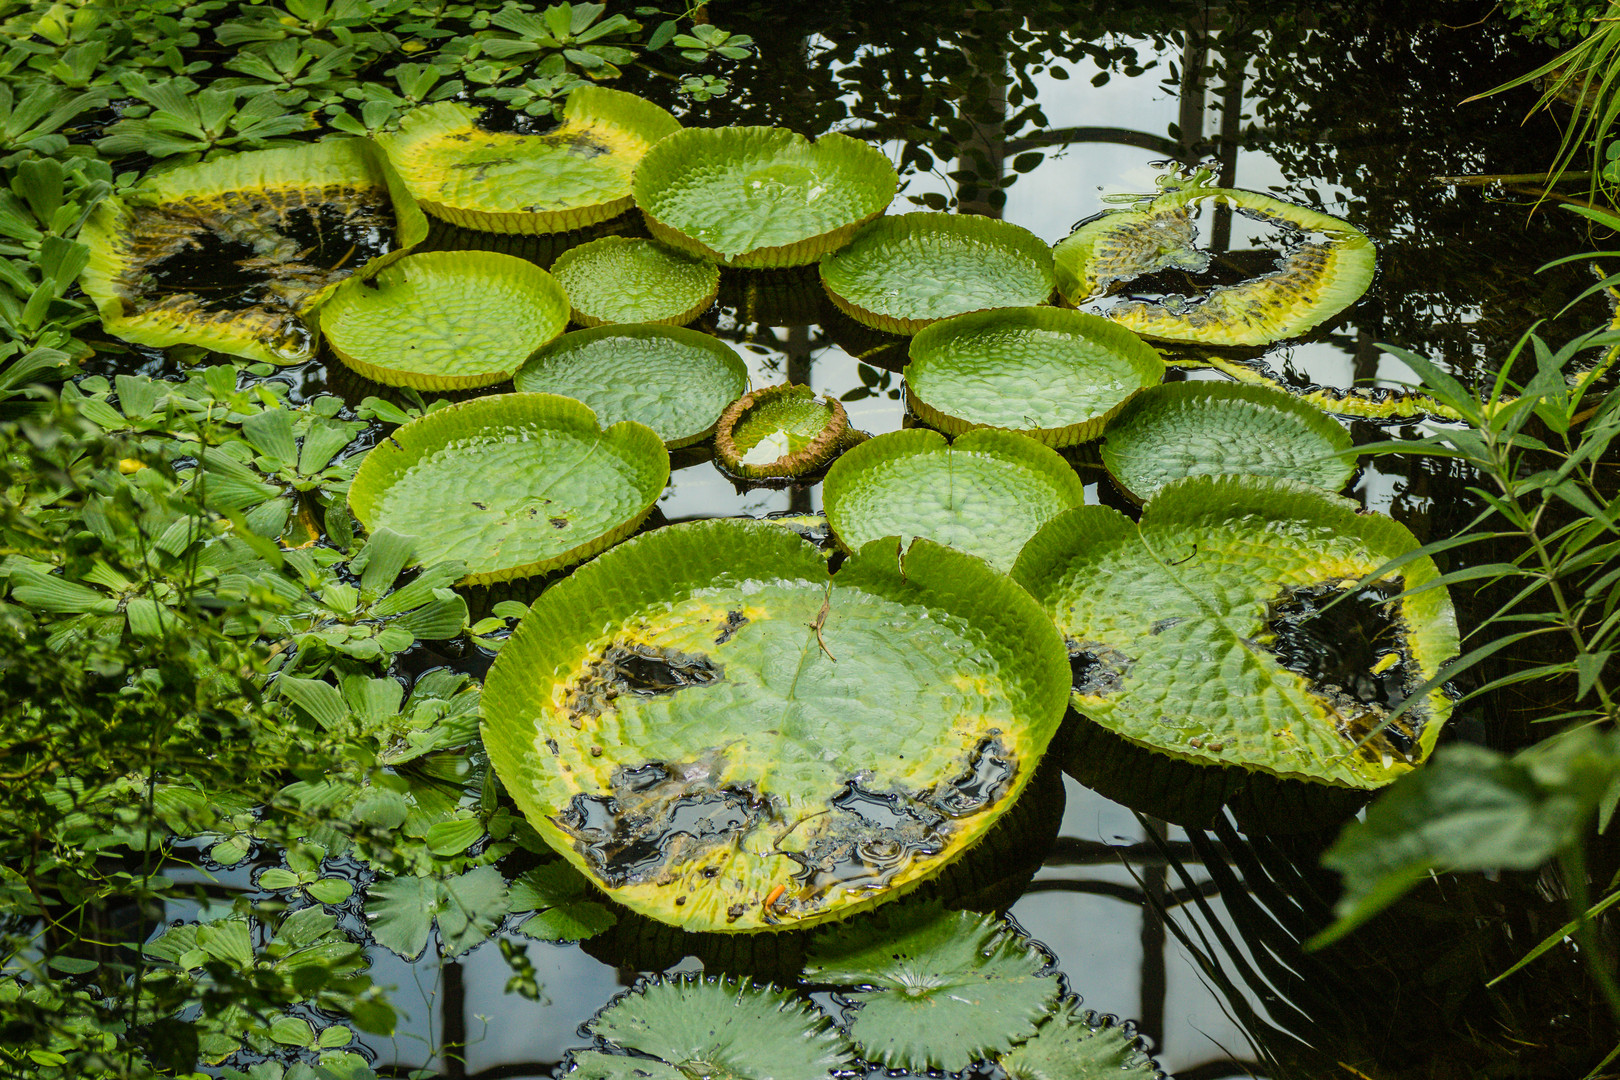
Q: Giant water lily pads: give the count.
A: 15